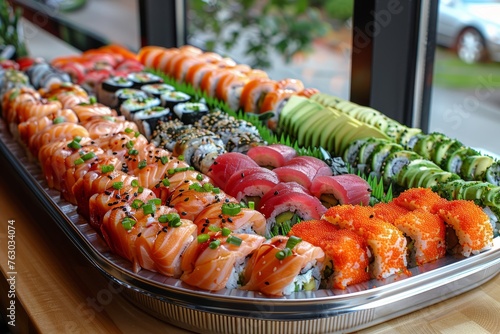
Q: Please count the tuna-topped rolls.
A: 6